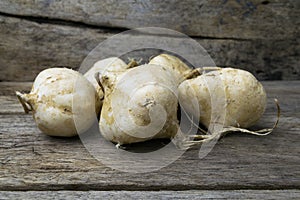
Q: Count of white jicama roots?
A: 5